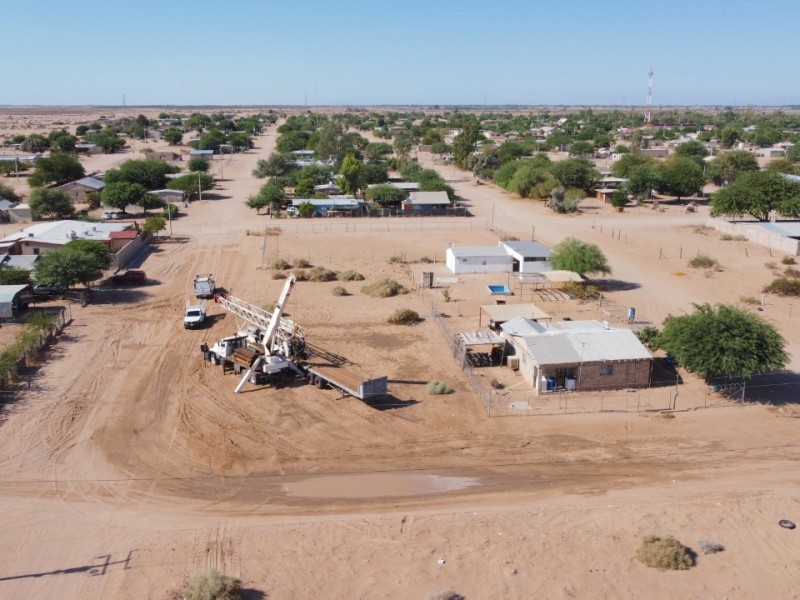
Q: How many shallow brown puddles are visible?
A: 1